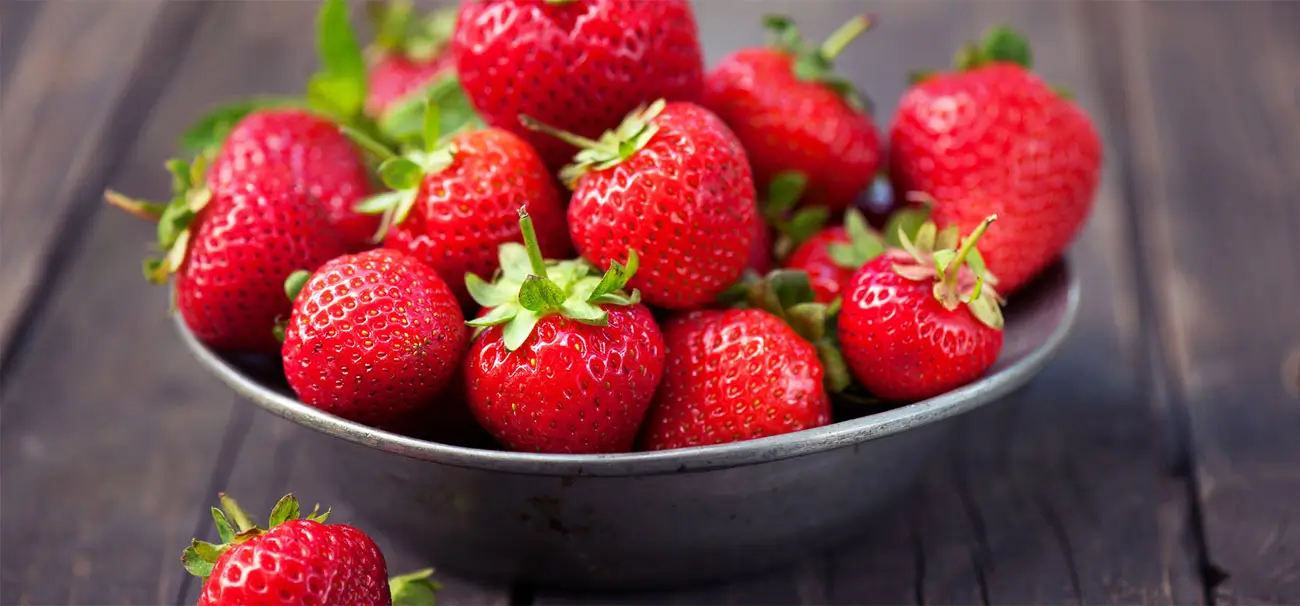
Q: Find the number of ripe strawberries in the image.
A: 14